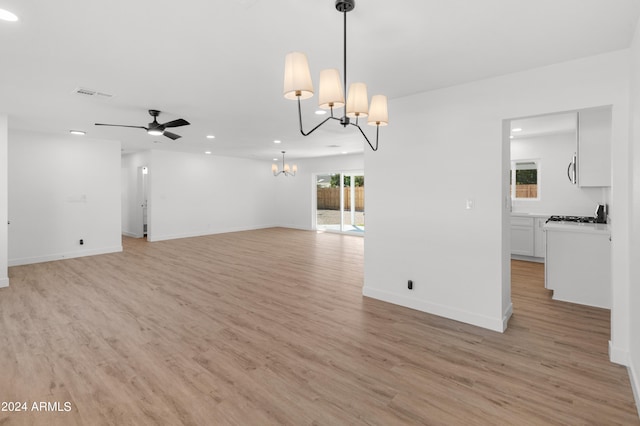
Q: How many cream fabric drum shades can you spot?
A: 4